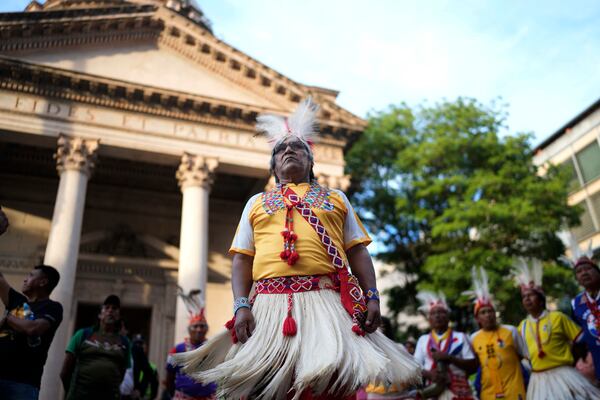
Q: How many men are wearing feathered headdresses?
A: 6